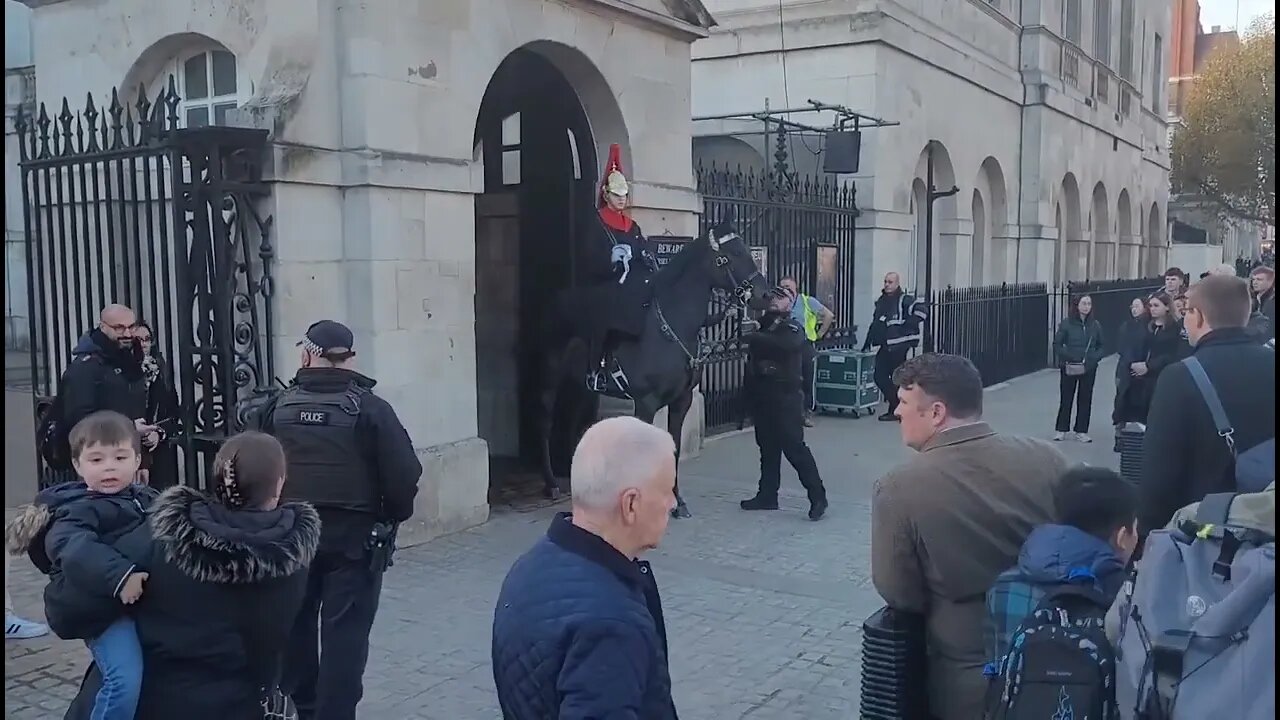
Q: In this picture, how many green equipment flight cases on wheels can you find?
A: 1